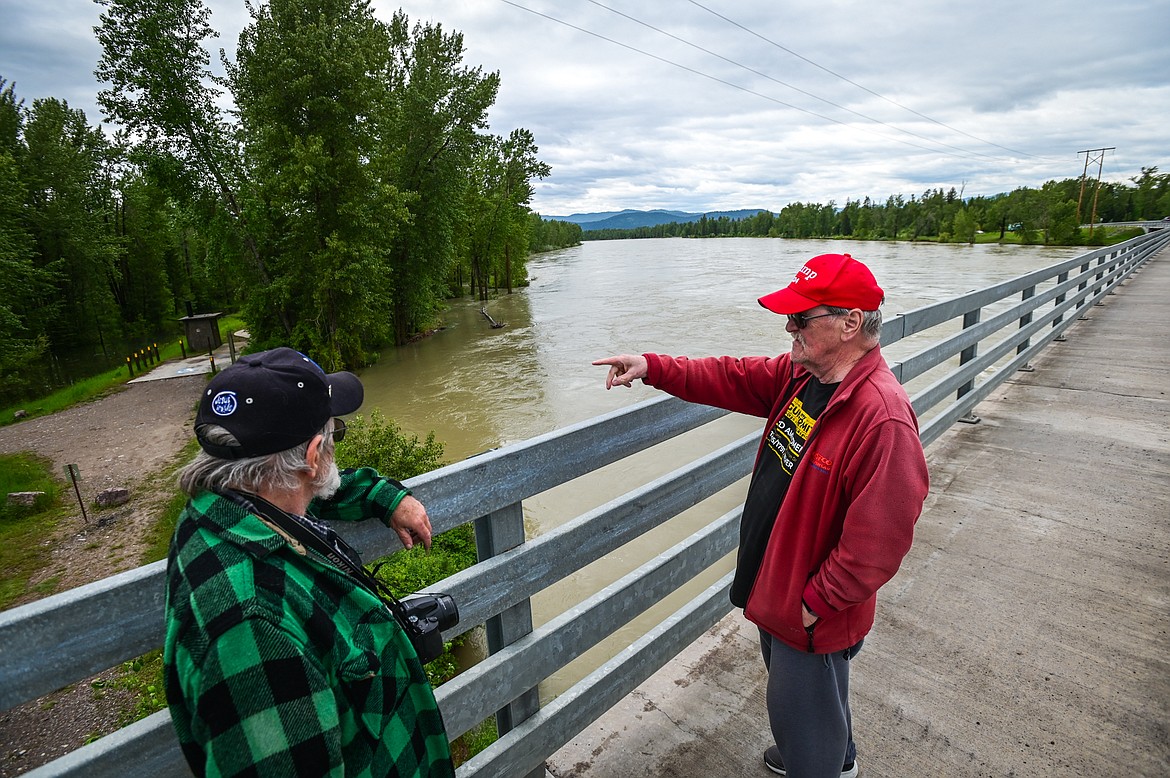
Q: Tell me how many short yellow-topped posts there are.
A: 7